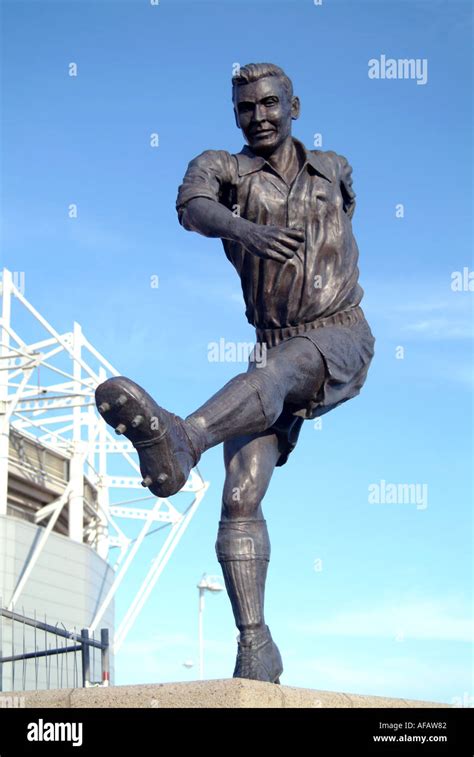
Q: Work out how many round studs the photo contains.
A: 6